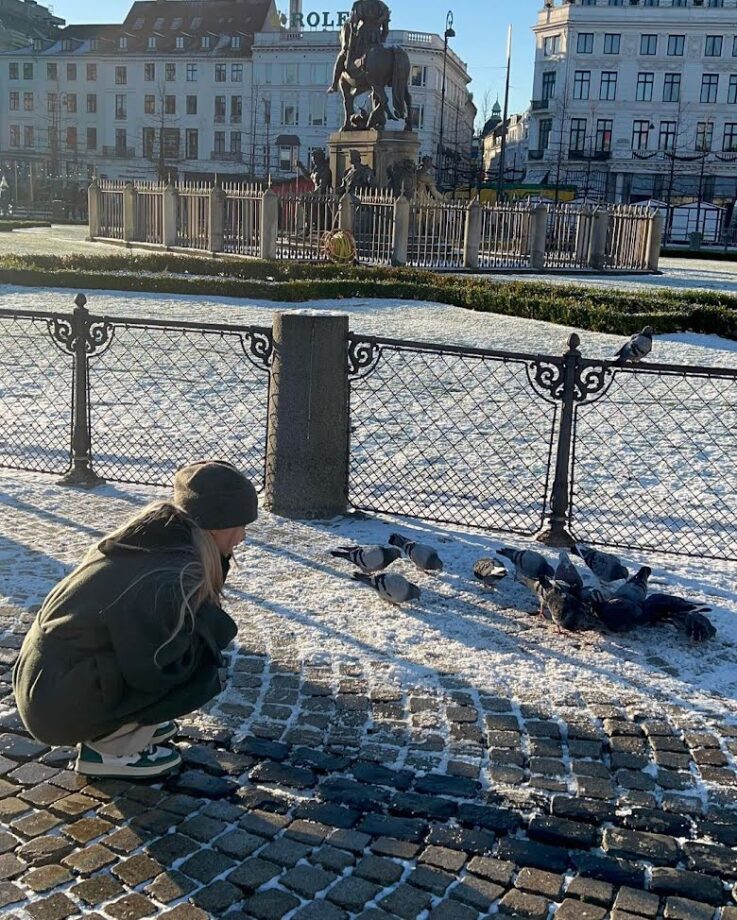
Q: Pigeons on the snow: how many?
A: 13